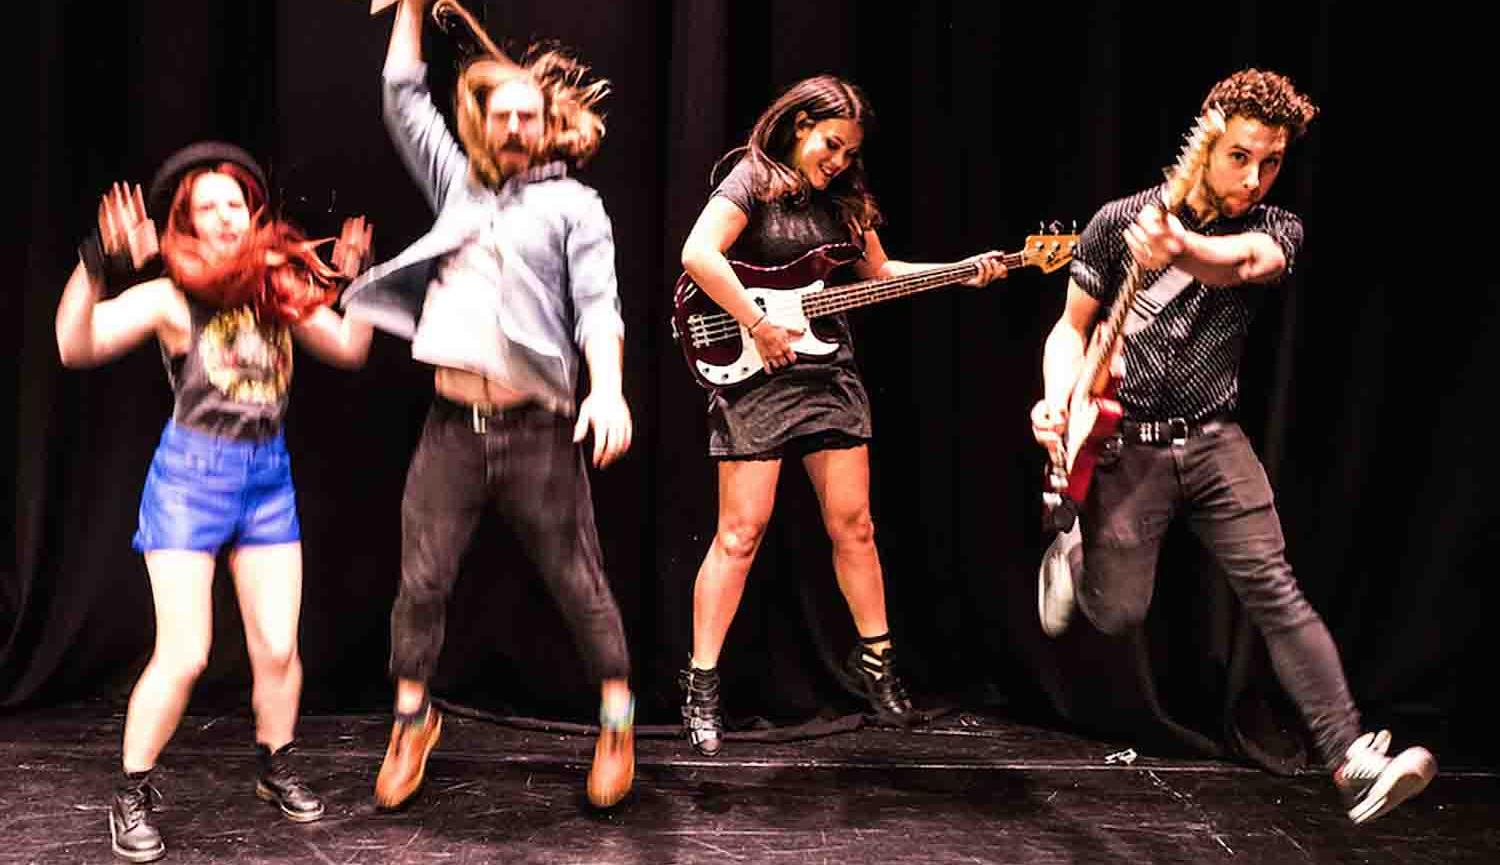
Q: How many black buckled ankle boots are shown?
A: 2